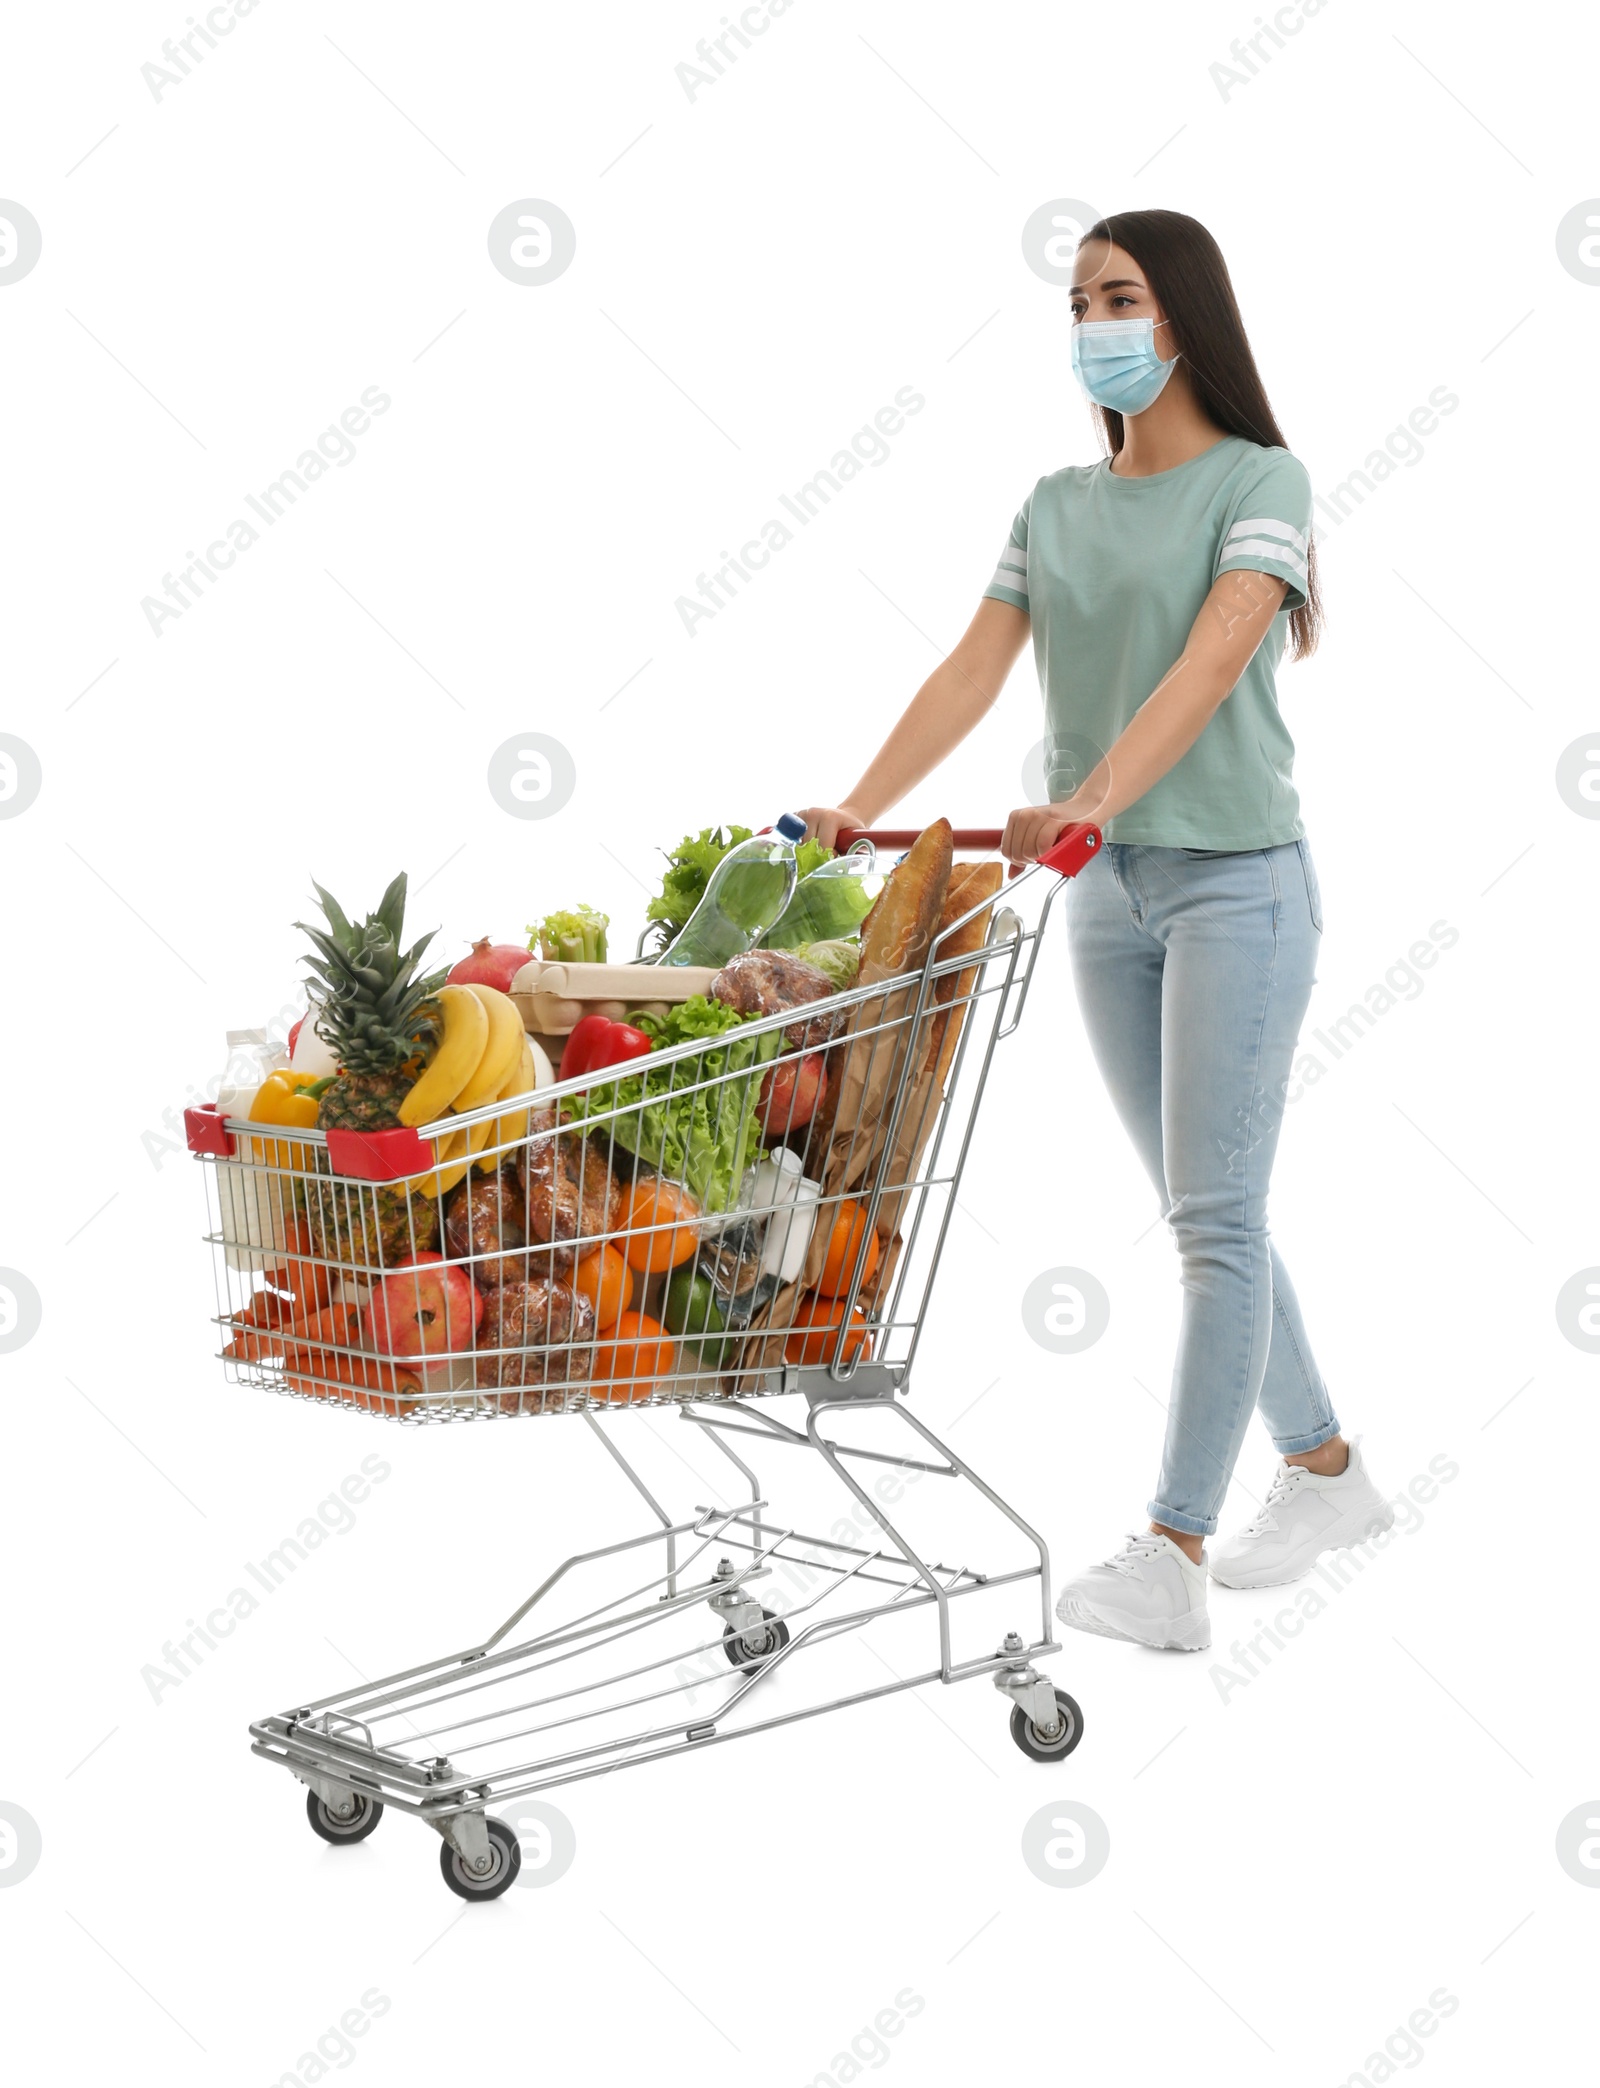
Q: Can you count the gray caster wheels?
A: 4